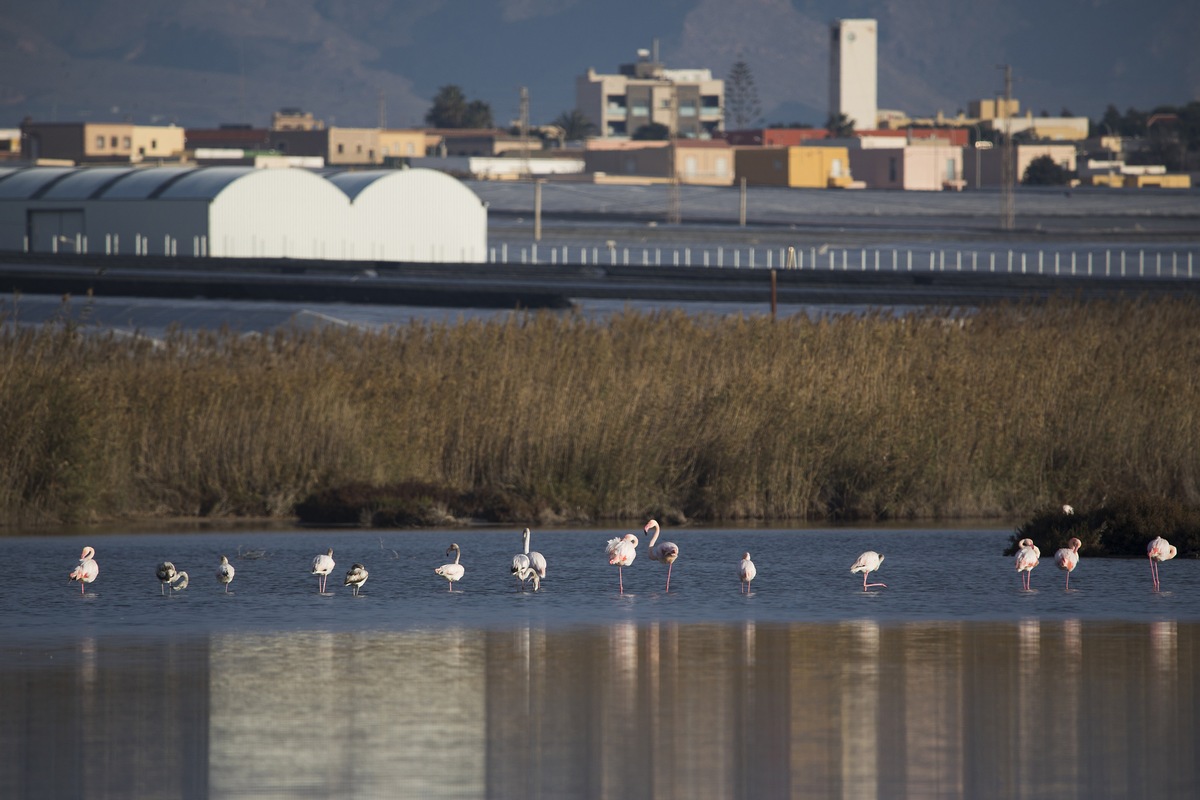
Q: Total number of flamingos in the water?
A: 15